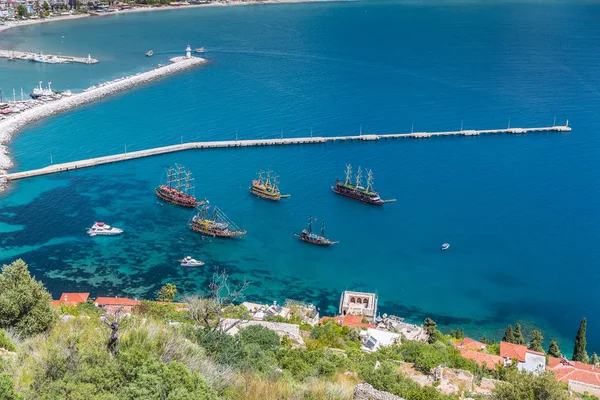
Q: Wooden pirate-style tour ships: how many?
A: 5